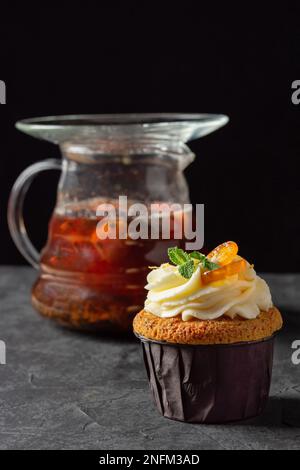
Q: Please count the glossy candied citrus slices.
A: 2